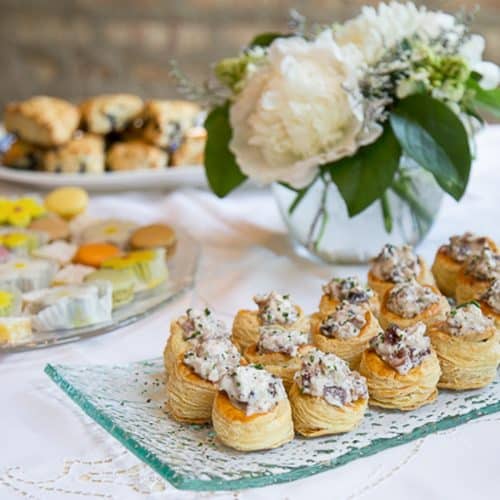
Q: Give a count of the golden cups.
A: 15